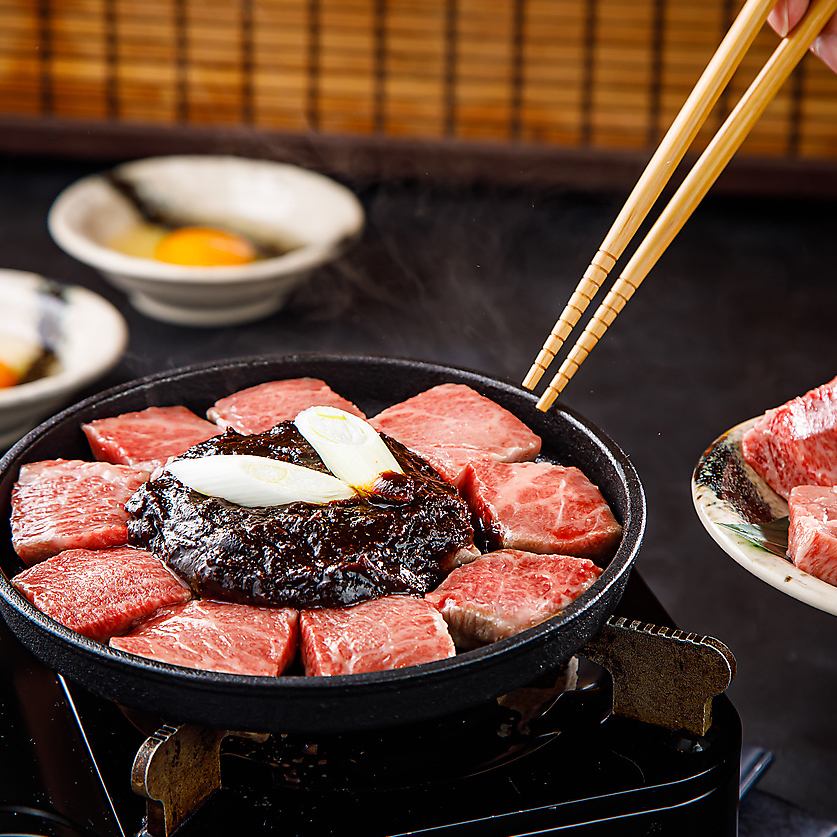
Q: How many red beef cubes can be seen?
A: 11